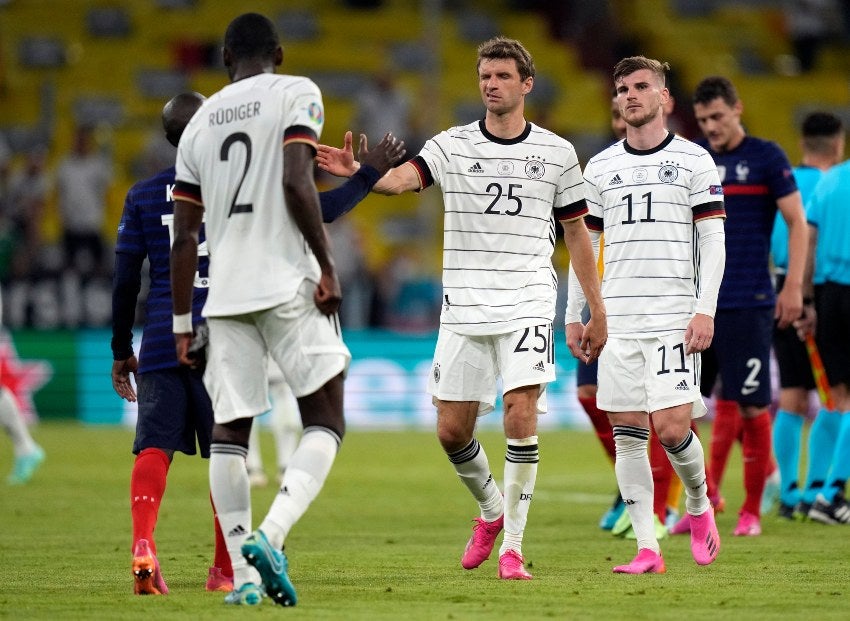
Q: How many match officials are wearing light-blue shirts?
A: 2